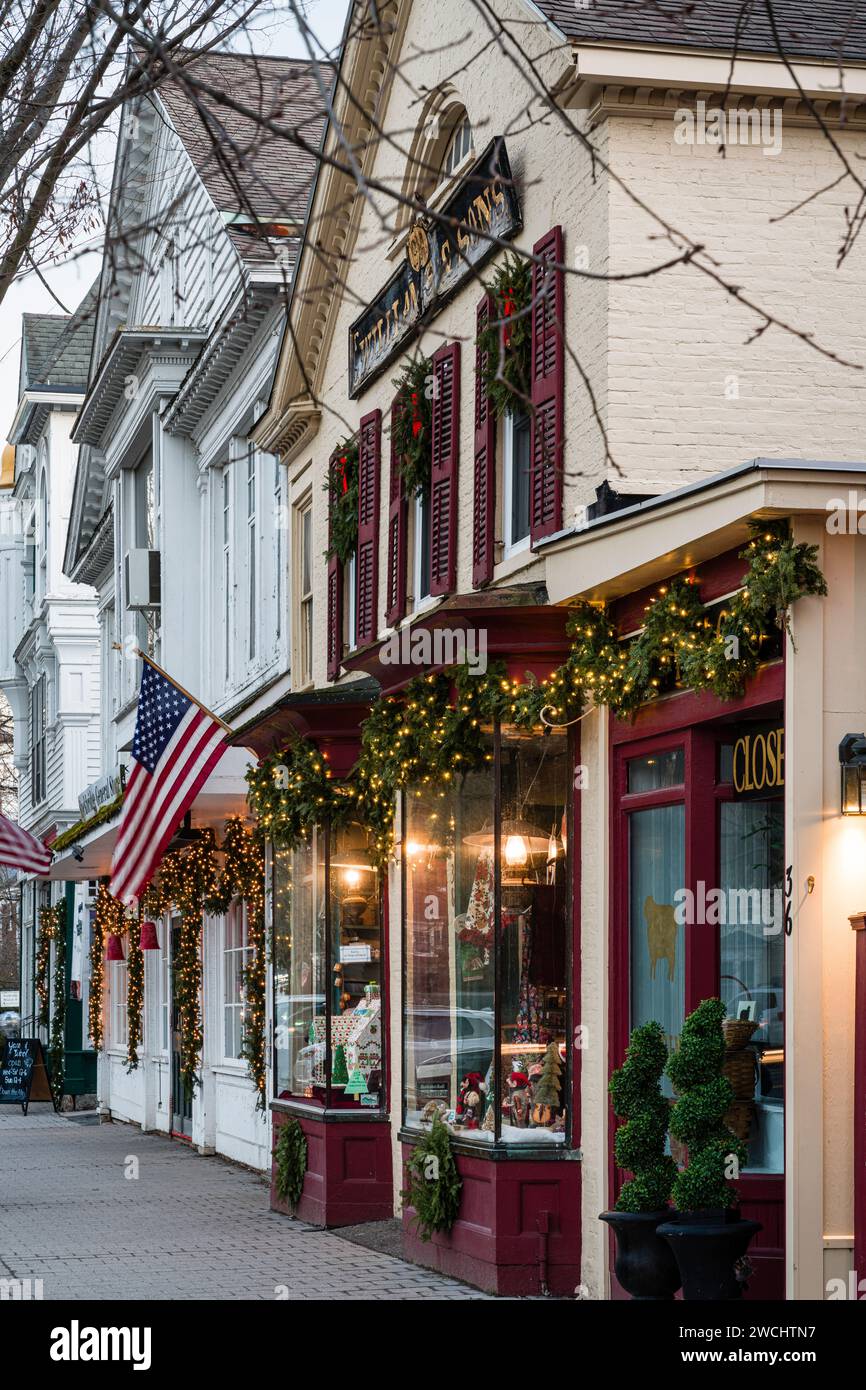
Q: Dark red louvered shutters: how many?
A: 6